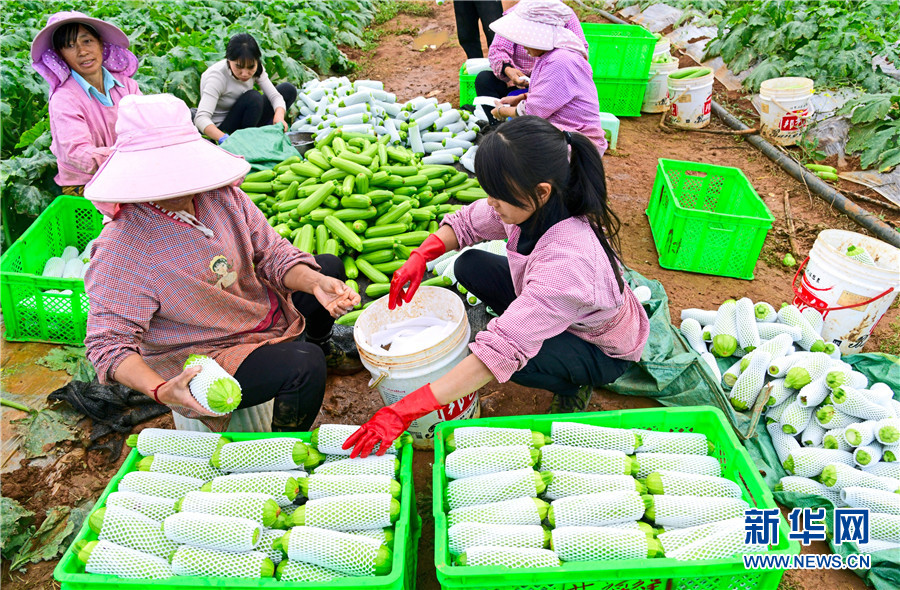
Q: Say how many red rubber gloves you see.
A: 2